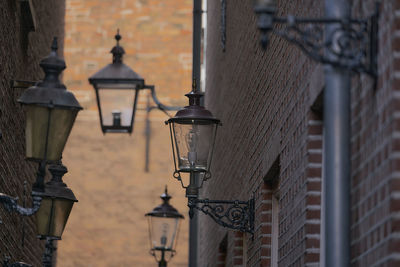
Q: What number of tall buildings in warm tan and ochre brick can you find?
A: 1